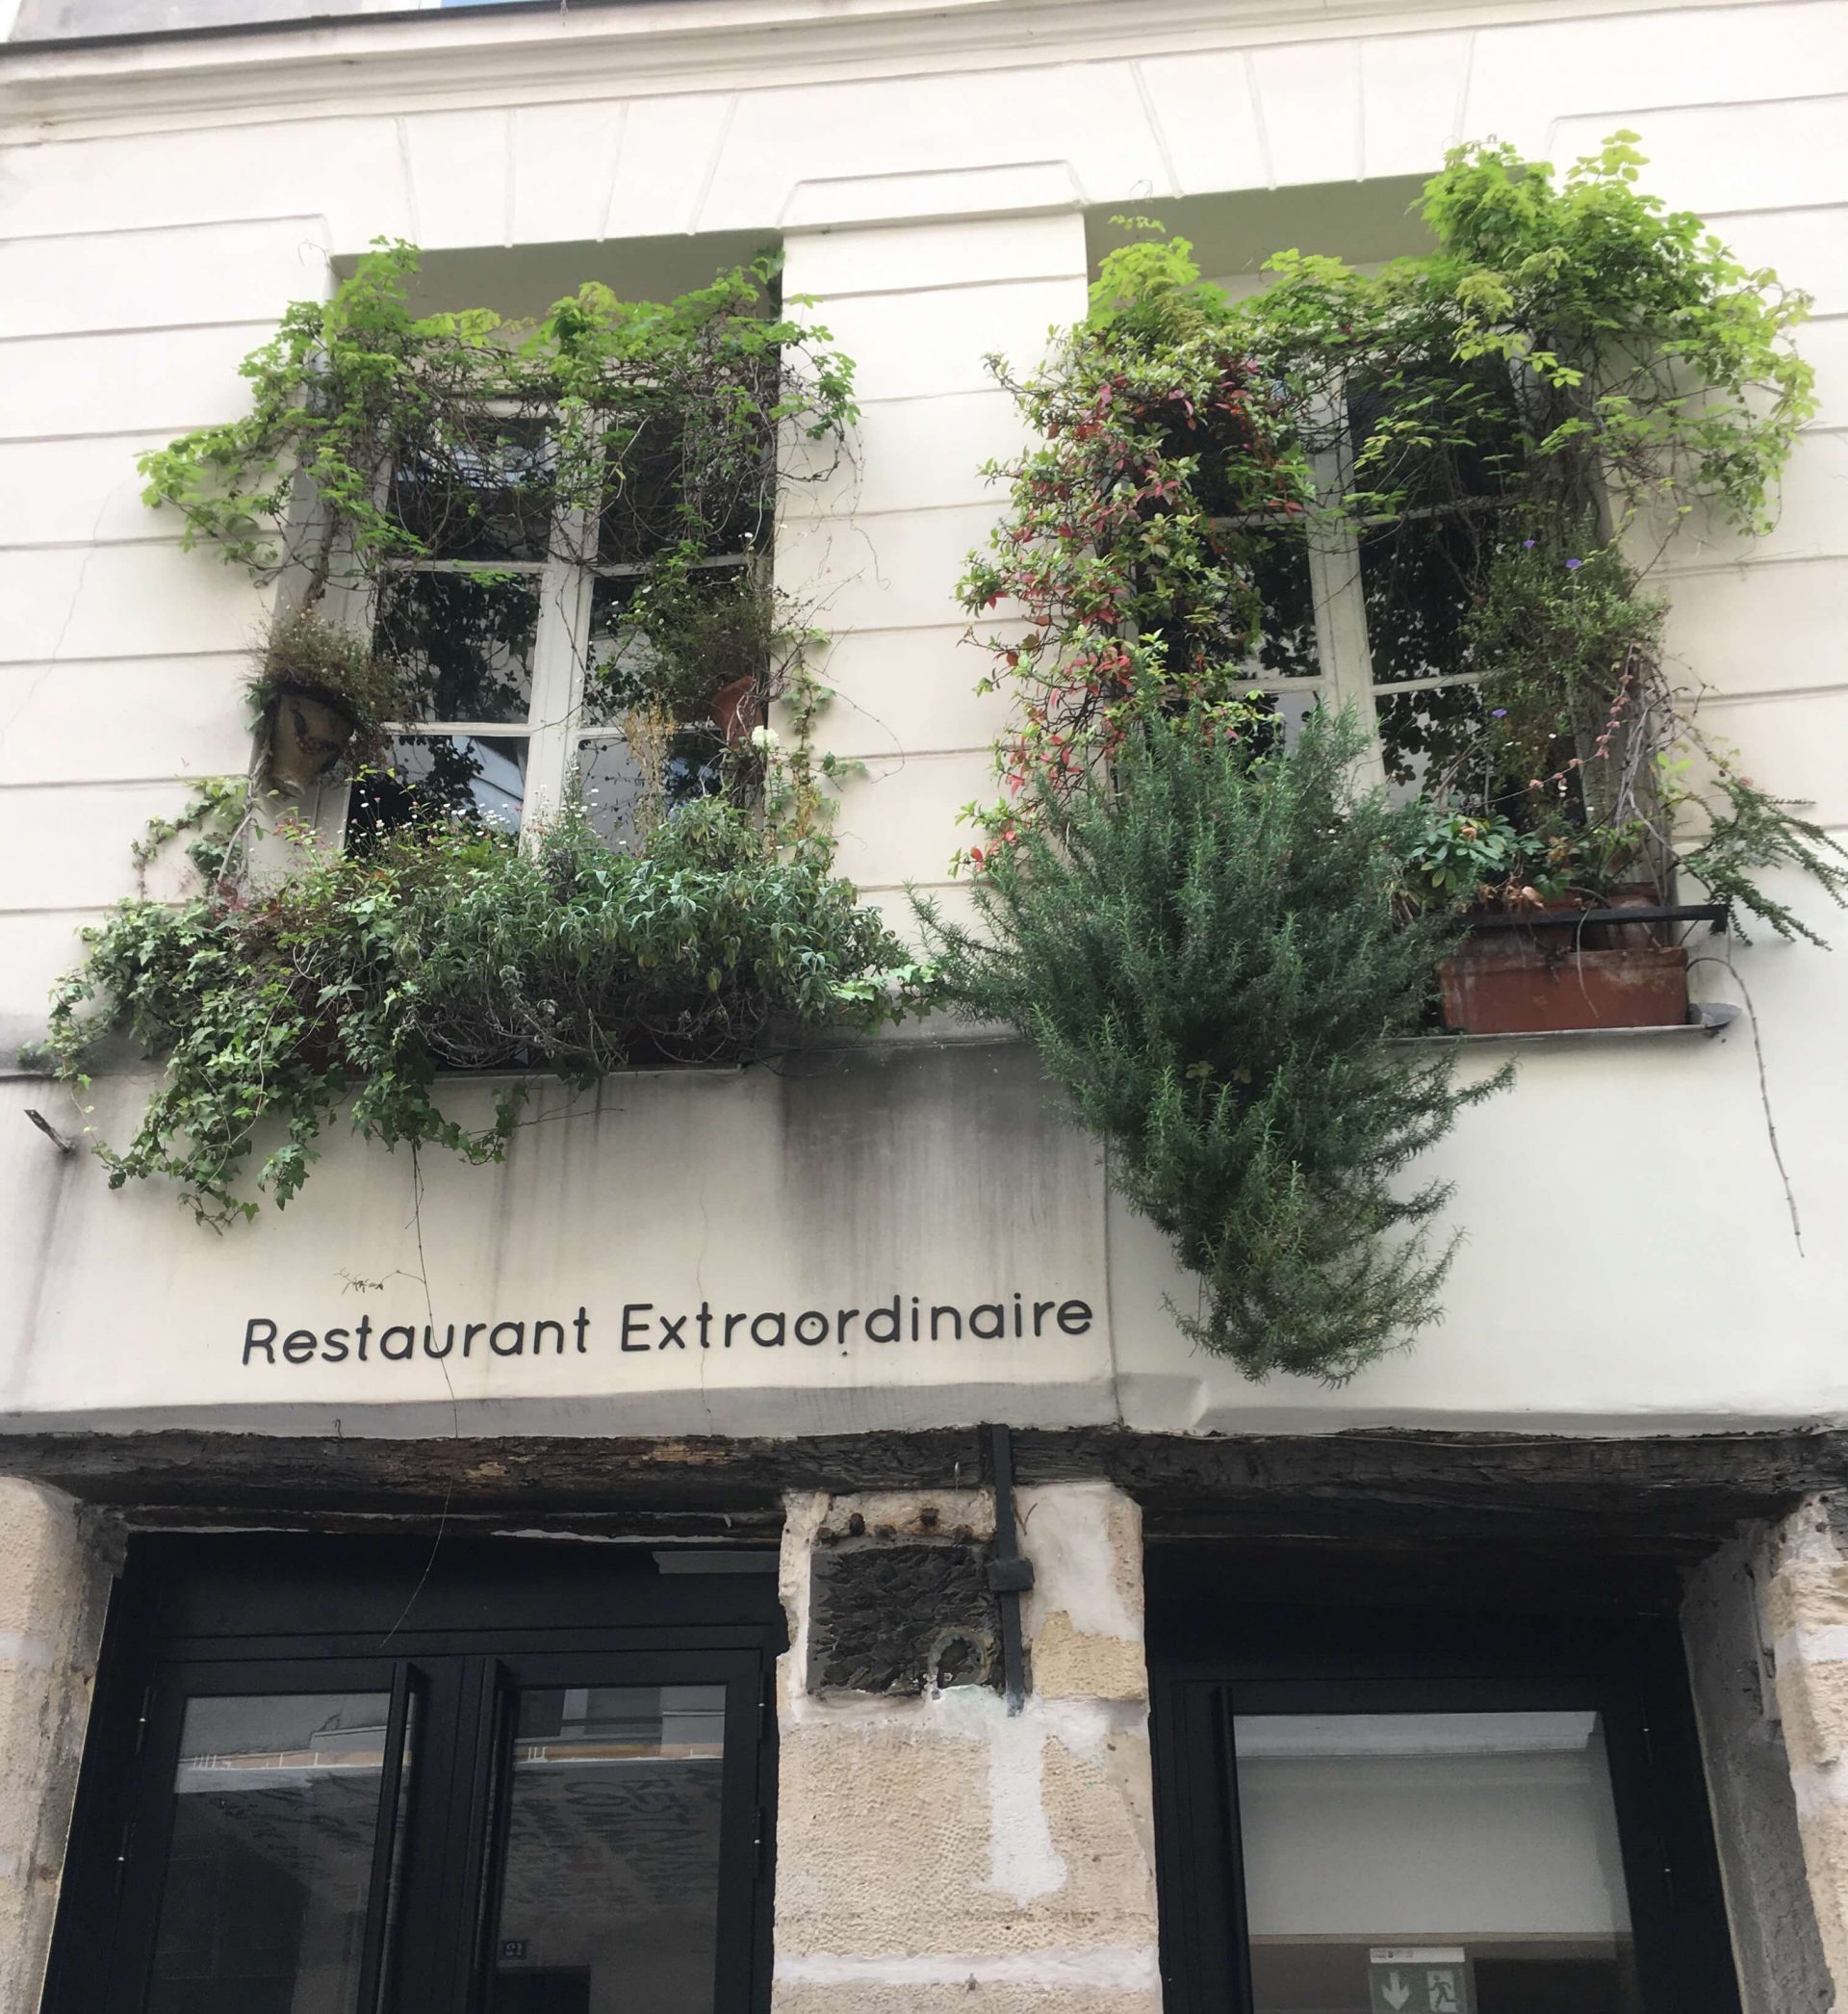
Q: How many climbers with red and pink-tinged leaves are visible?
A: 1